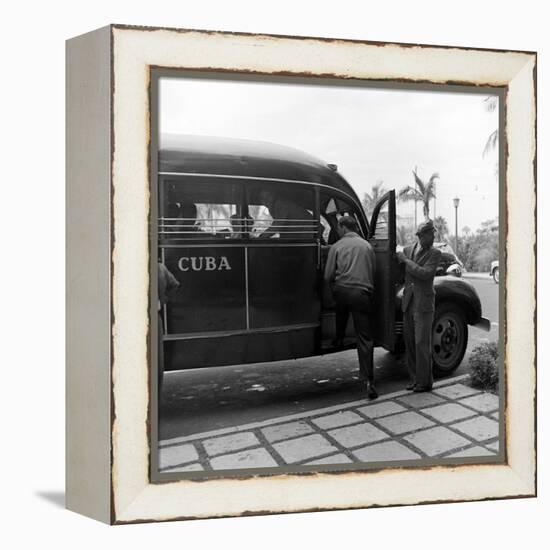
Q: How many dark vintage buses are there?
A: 1